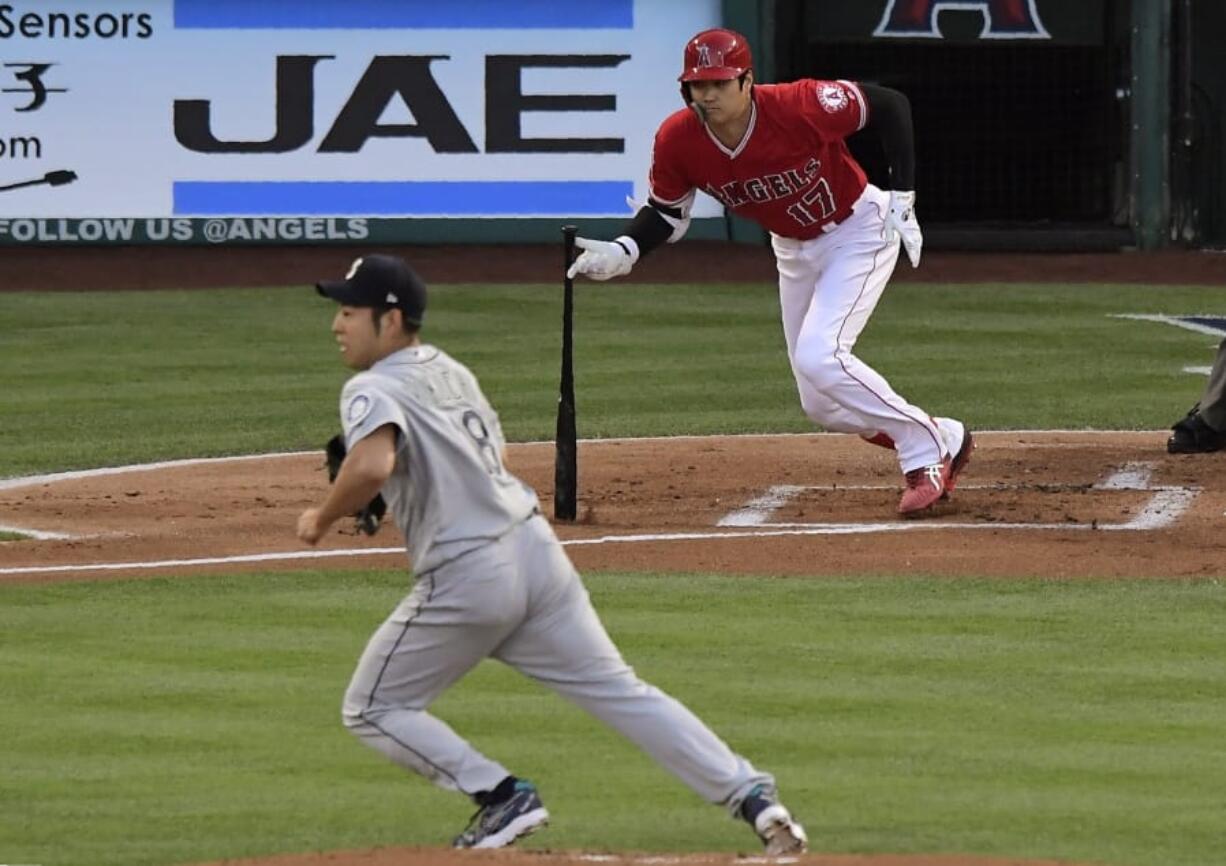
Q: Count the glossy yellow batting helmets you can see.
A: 0